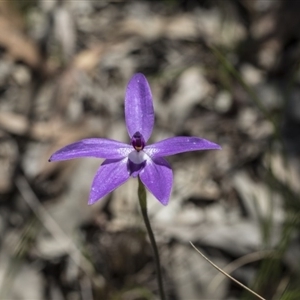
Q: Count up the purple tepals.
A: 5